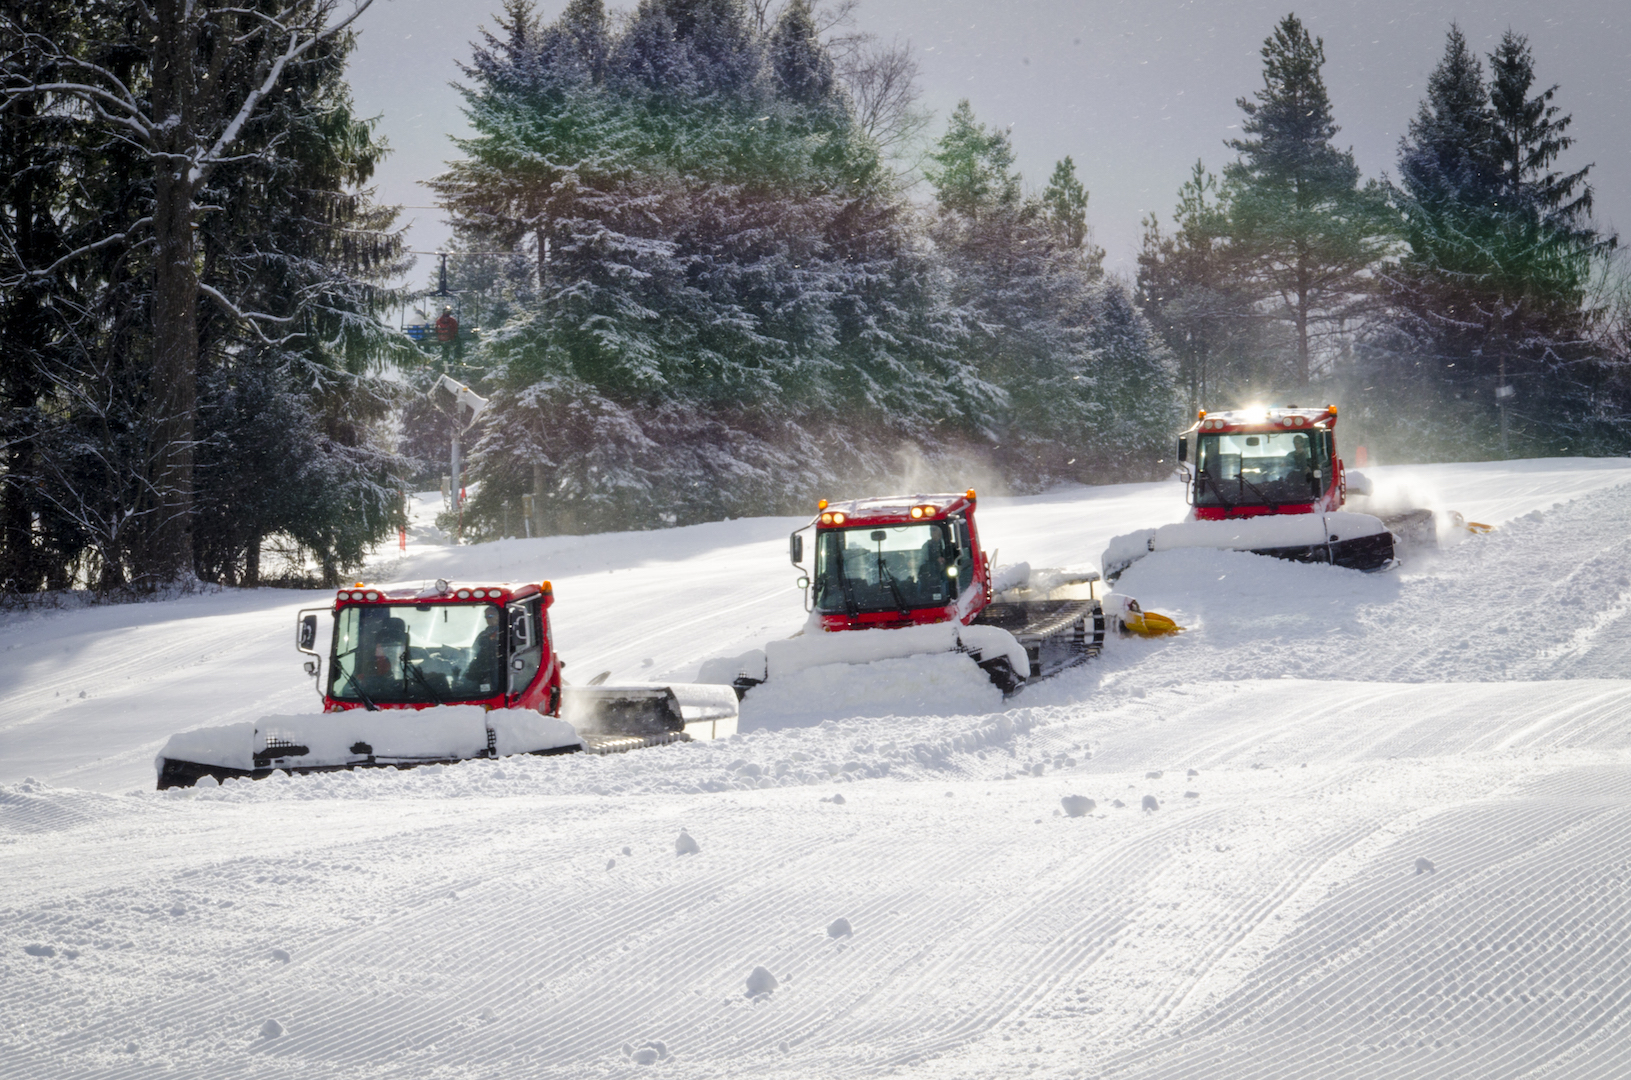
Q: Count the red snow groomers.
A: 3